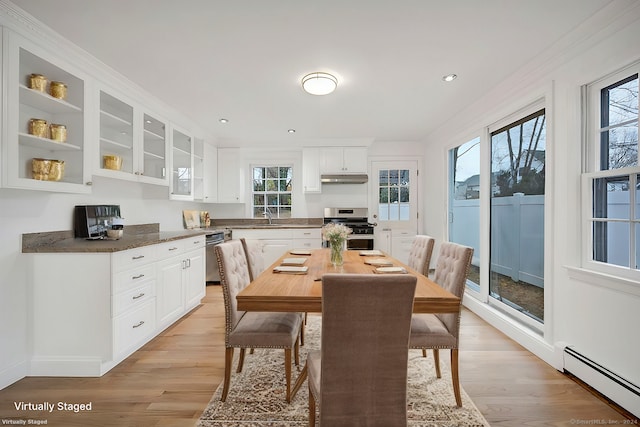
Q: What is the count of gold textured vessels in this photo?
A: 7